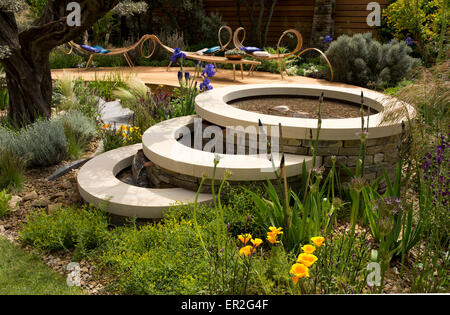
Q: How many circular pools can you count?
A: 3